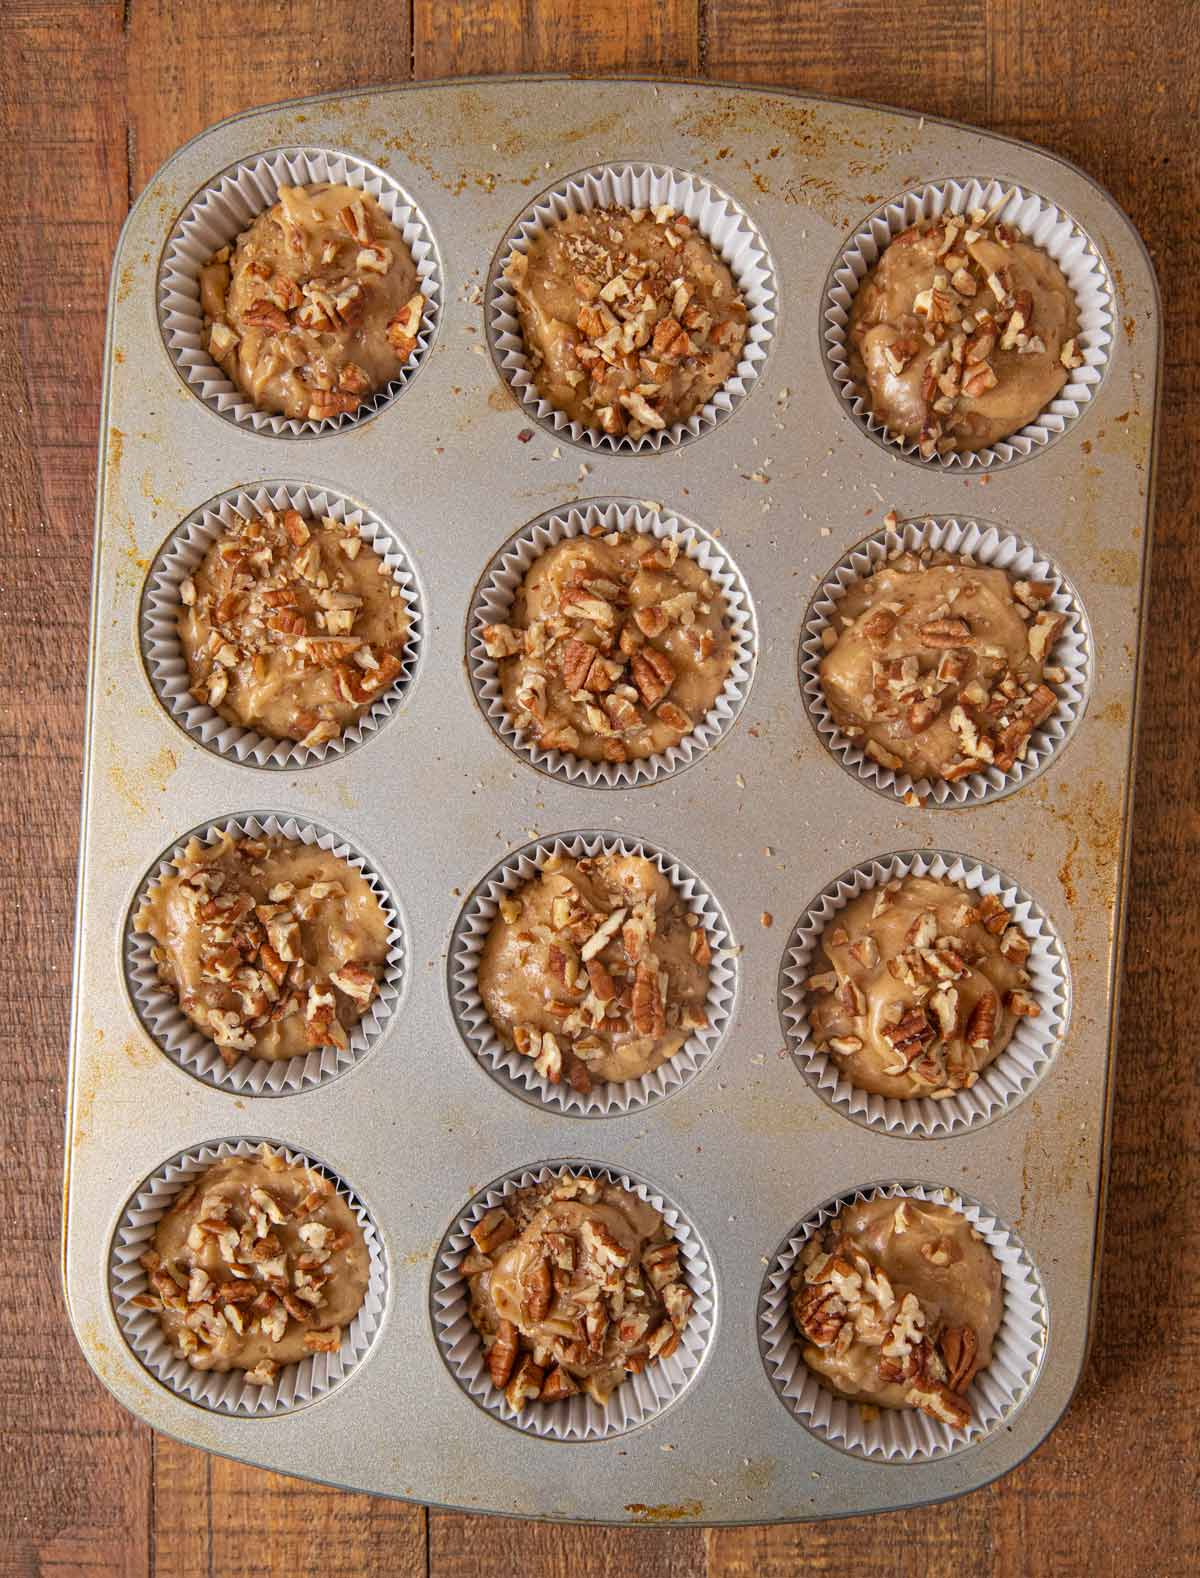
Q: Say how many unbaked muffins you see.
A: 12